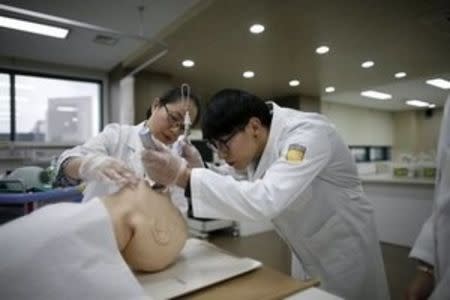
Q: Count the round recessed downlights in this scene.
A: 8